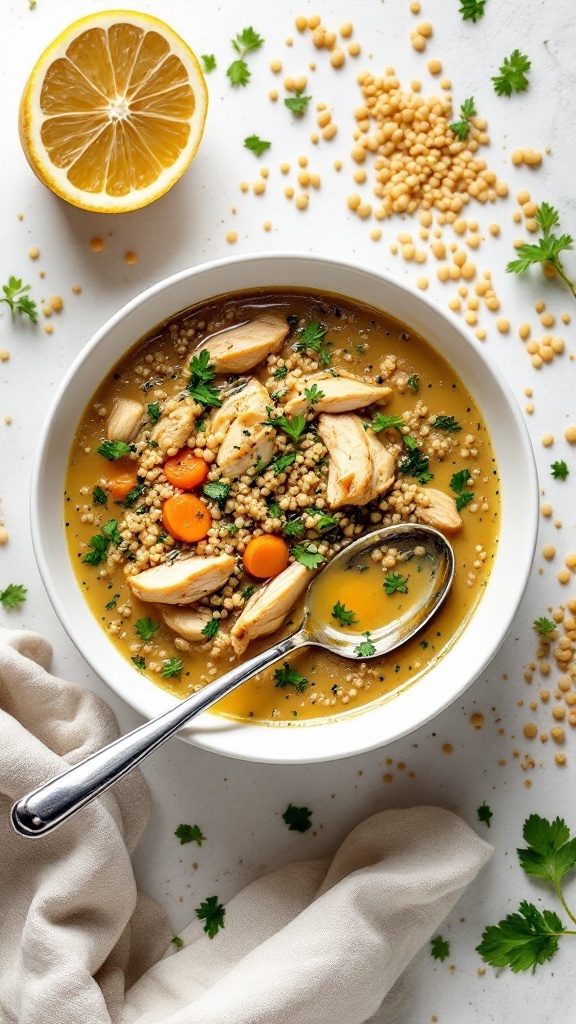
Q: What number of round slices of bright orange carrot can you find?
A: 3